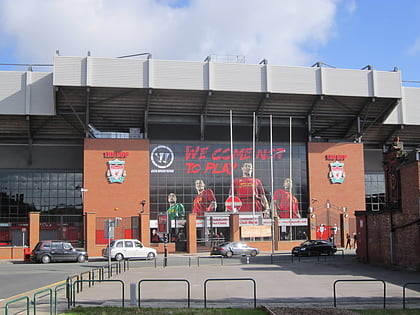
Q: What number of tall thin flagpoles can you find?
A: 4